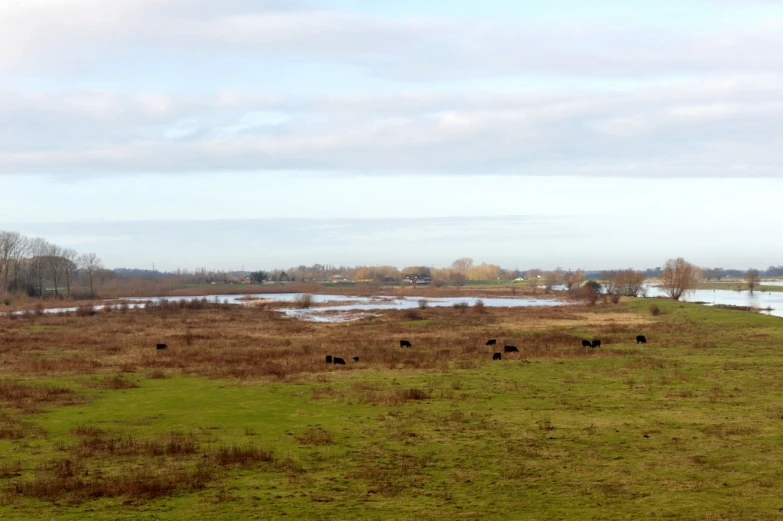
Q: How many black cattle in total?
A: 11